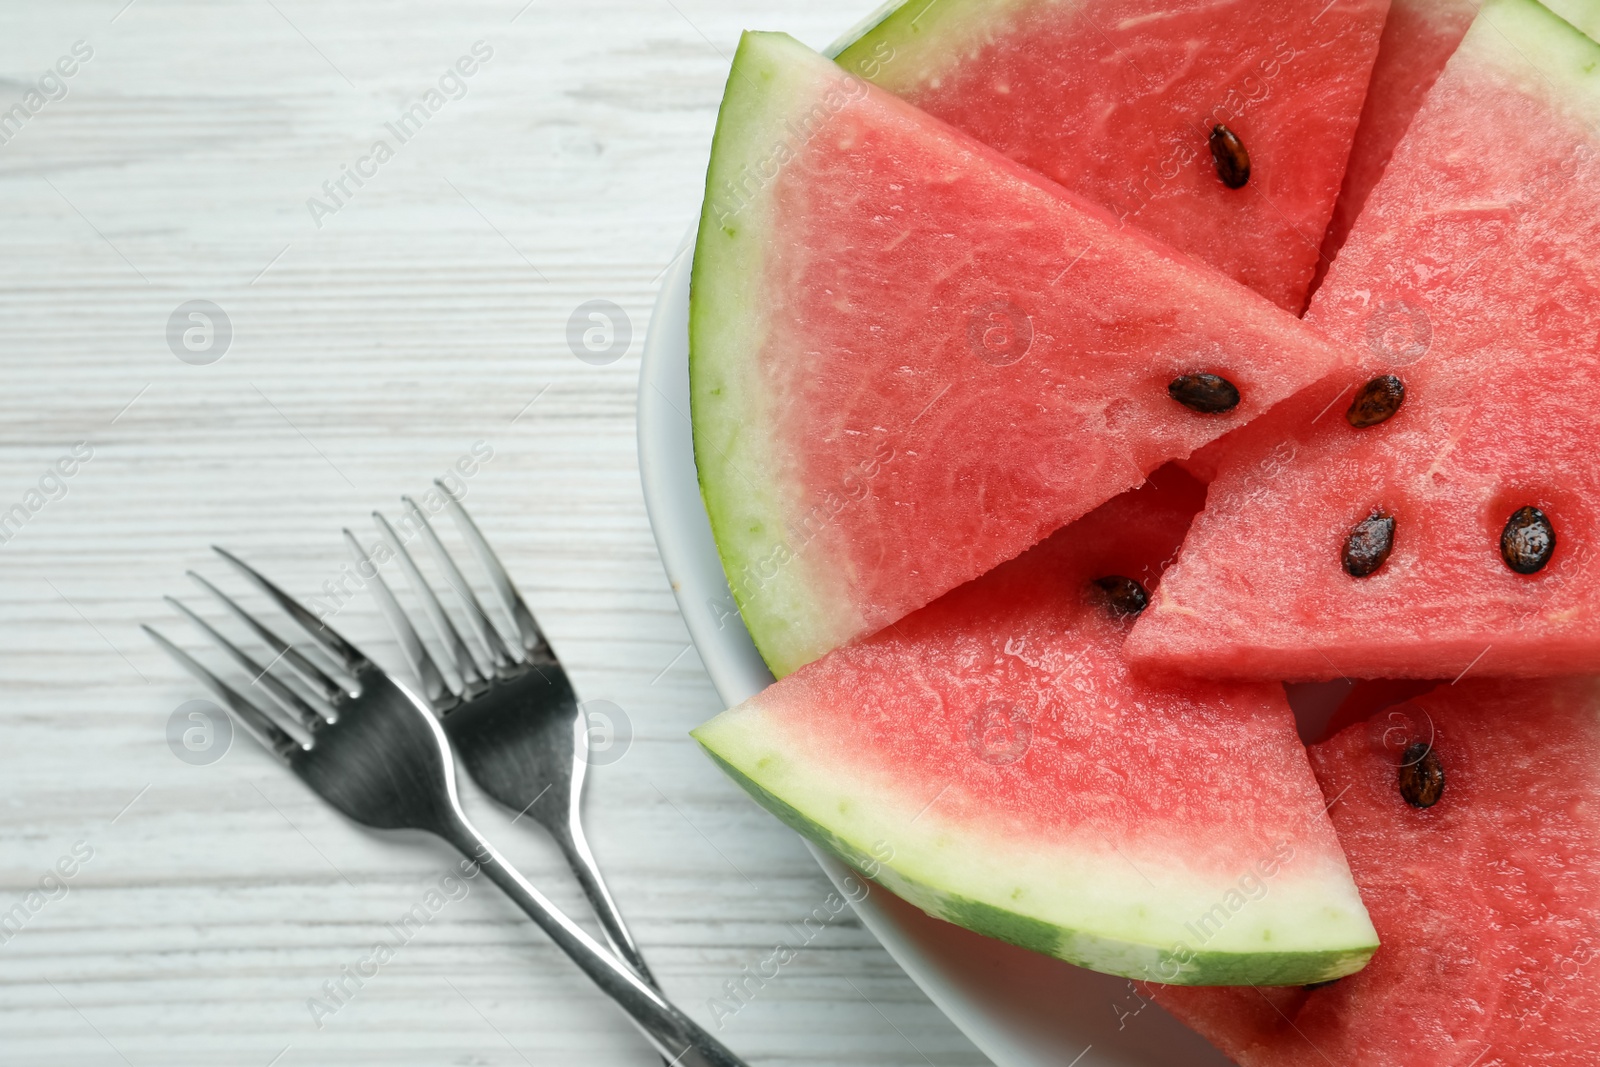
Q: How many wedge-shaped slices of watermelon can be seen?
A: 6